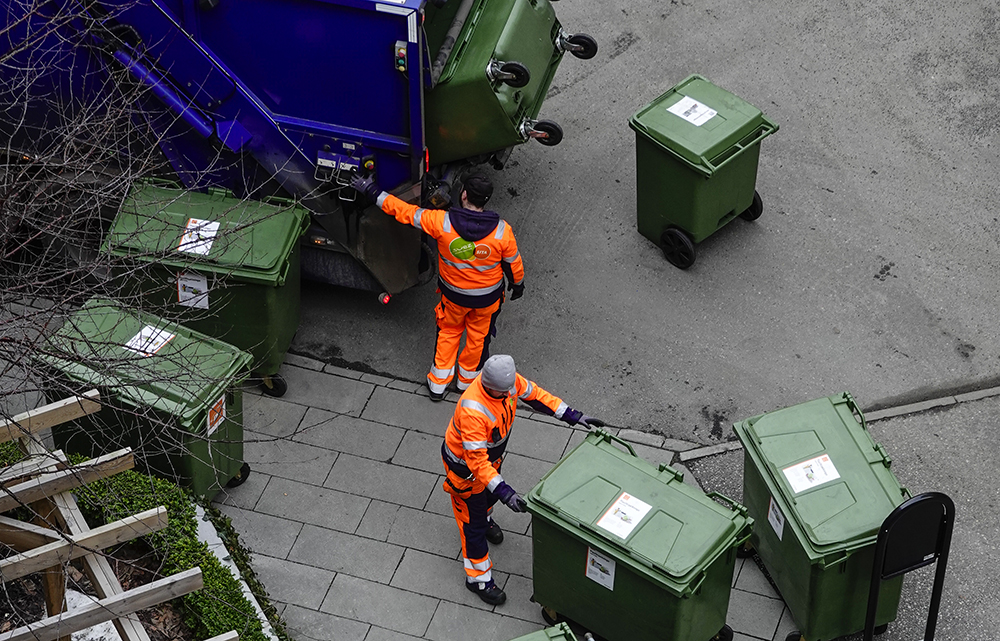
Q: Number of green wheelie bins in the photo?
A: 7